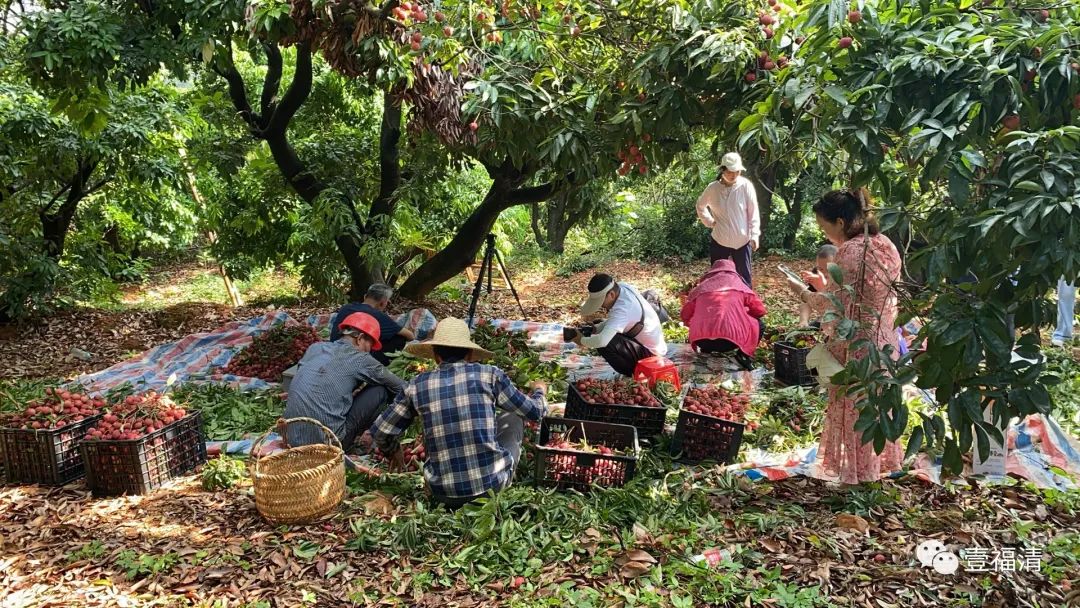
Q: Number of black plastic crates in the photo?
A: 6